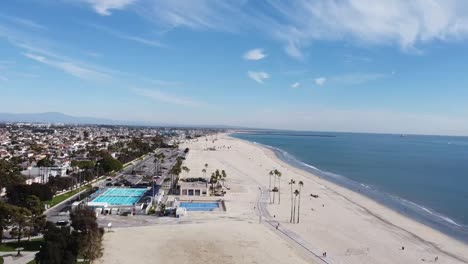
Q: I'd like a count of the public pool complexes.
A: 2